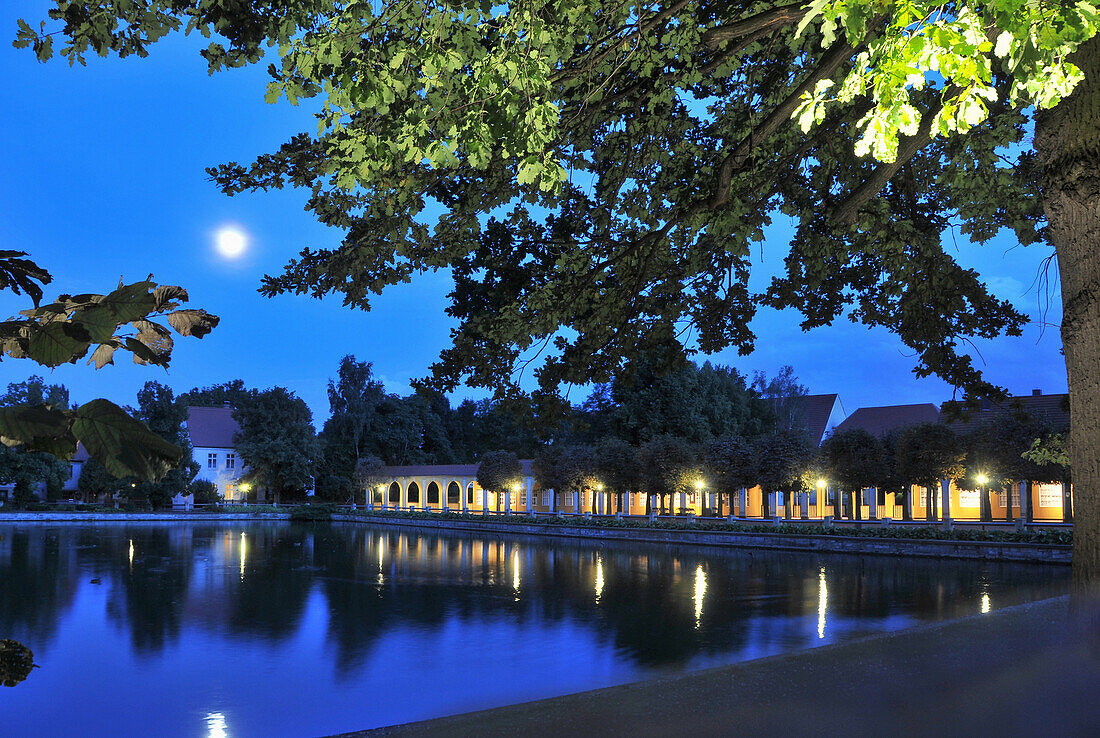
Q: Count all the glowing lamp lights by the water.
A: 8